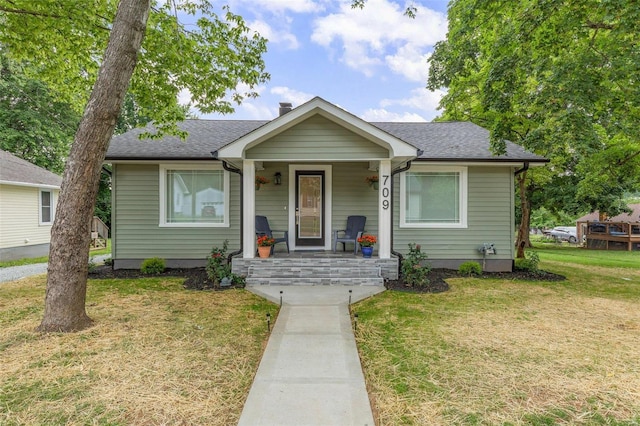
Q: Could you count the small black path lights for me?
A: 4